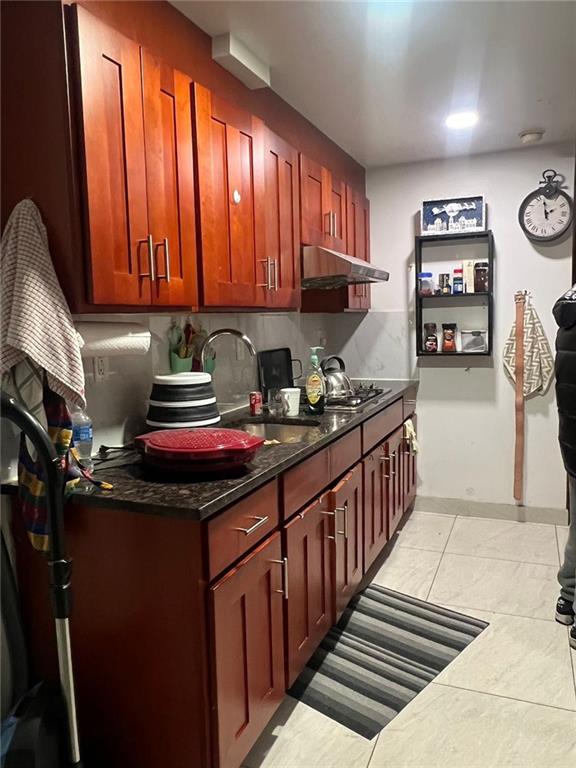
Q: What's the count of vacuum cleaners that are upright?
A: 1